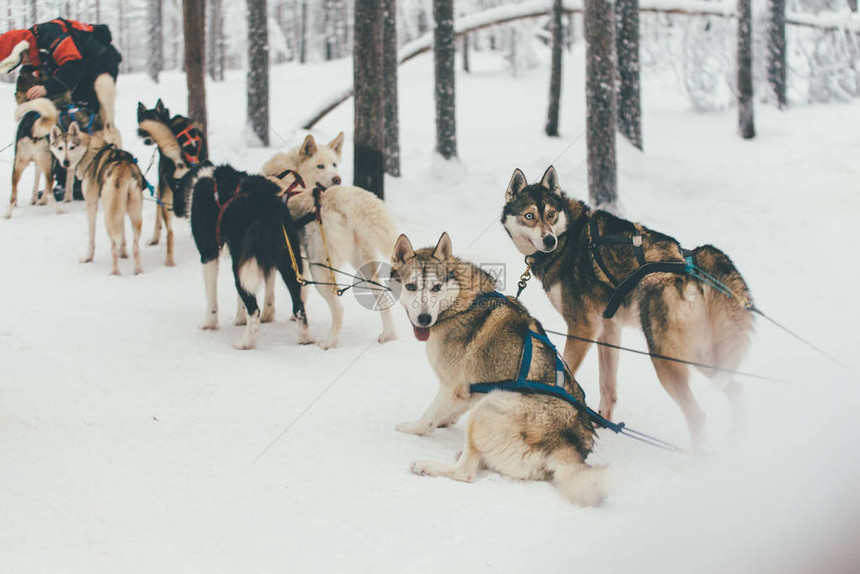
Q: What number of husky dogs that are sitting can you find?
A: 1